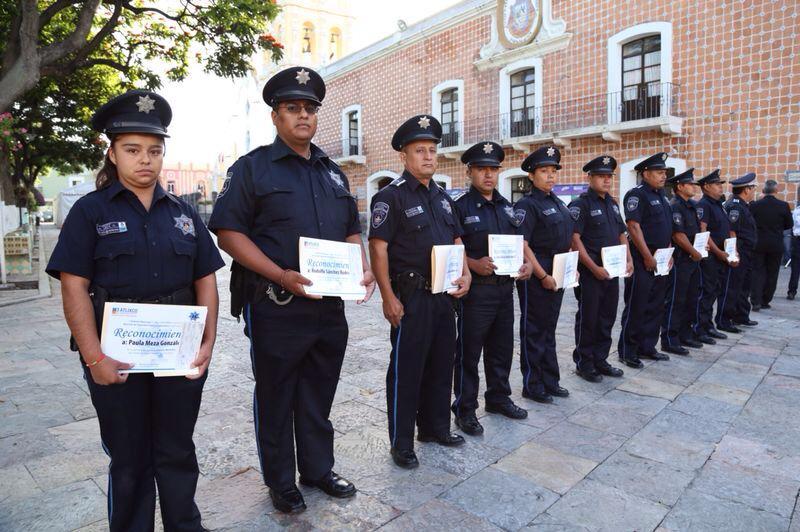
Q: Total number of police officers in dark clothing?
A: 10